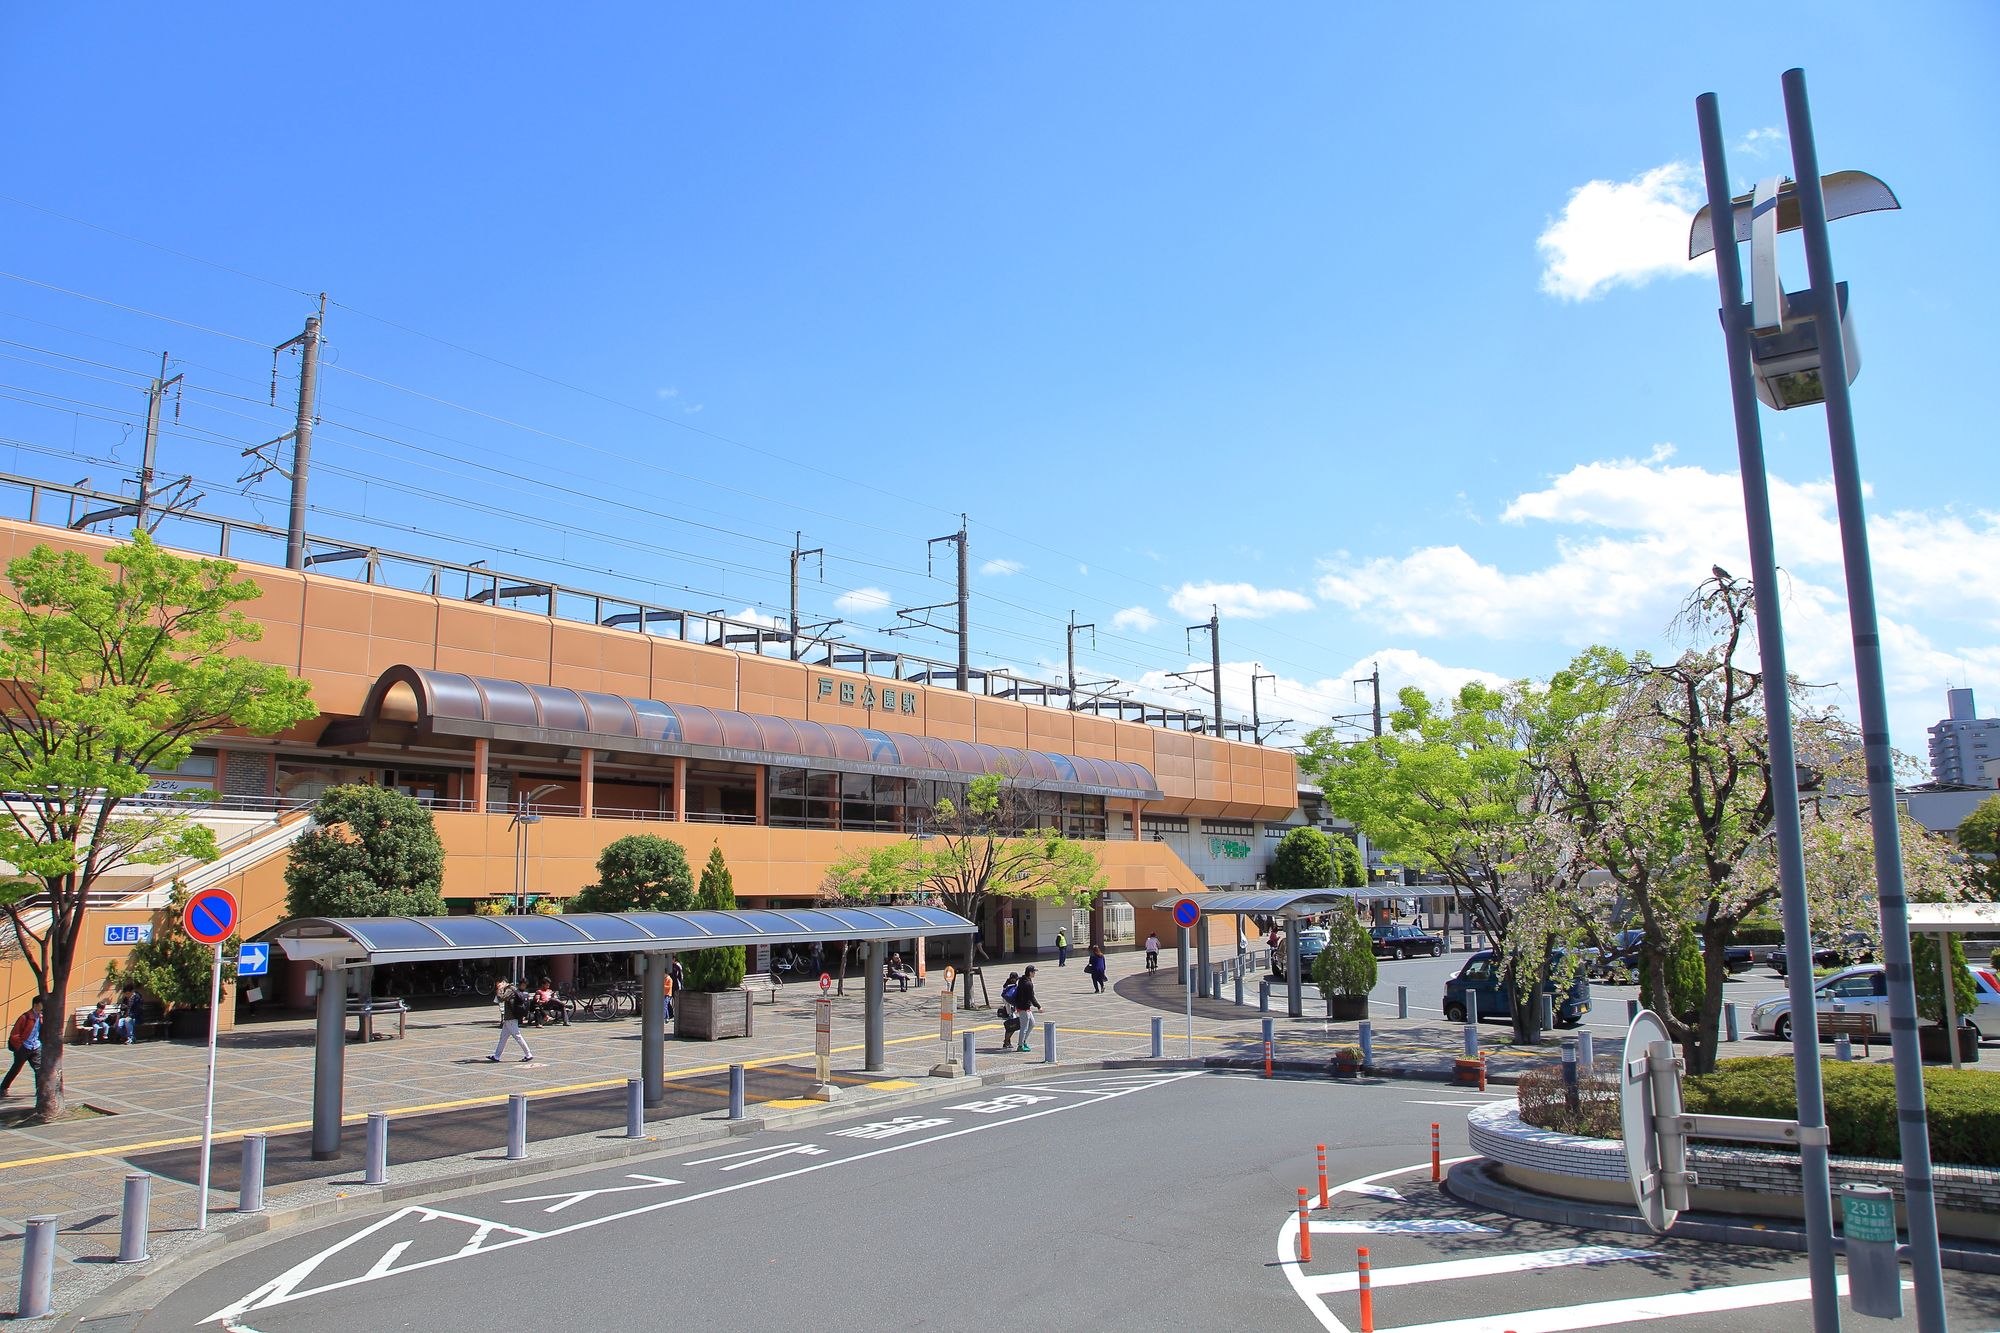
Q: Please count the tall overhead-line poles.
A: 8